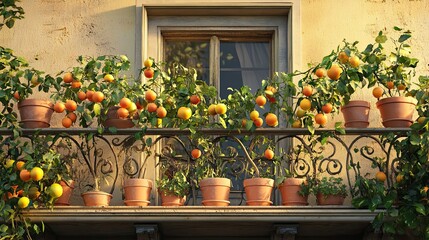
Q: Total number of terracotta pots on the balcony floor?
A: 8